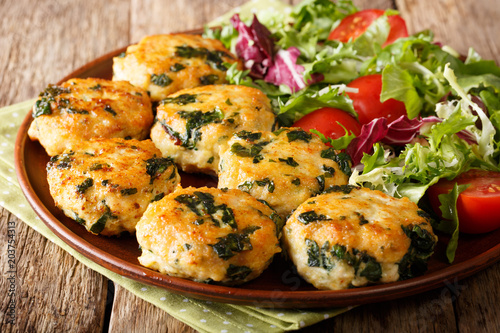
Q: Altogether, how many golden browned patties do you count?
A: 7